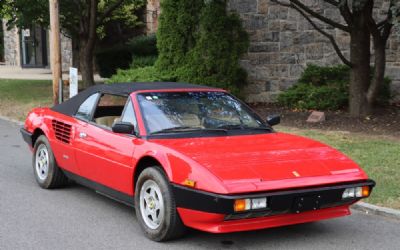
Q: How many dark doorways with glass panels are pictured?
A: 1